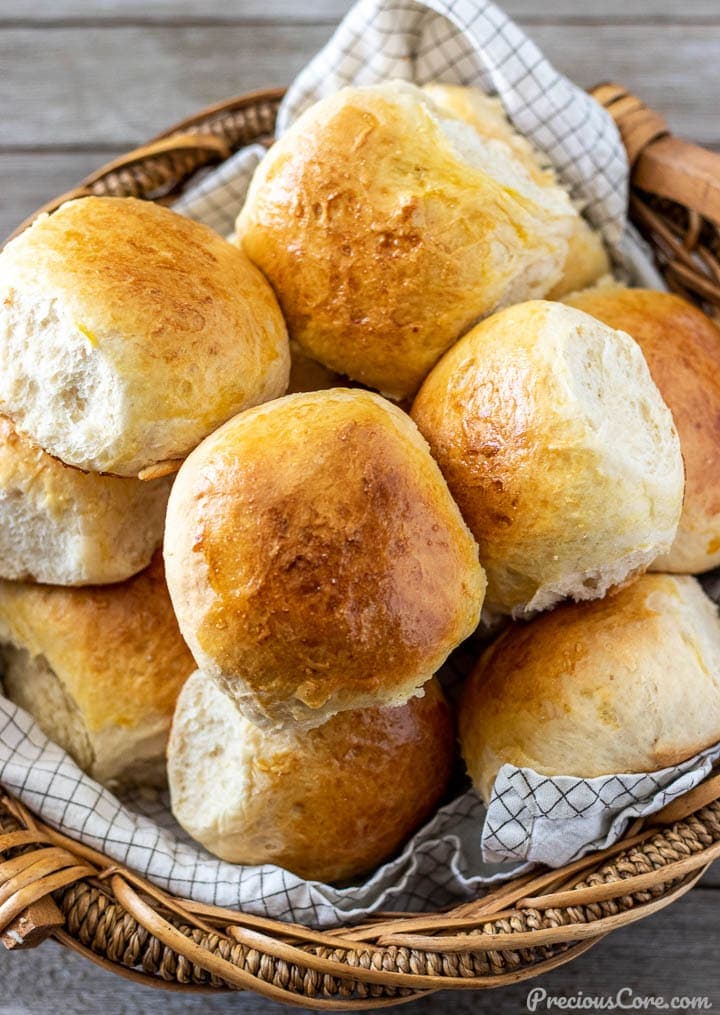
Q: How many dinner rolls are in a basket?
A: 10